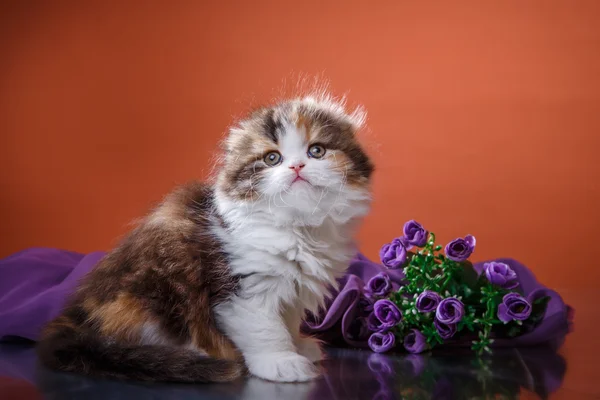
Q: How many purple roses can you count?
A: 13